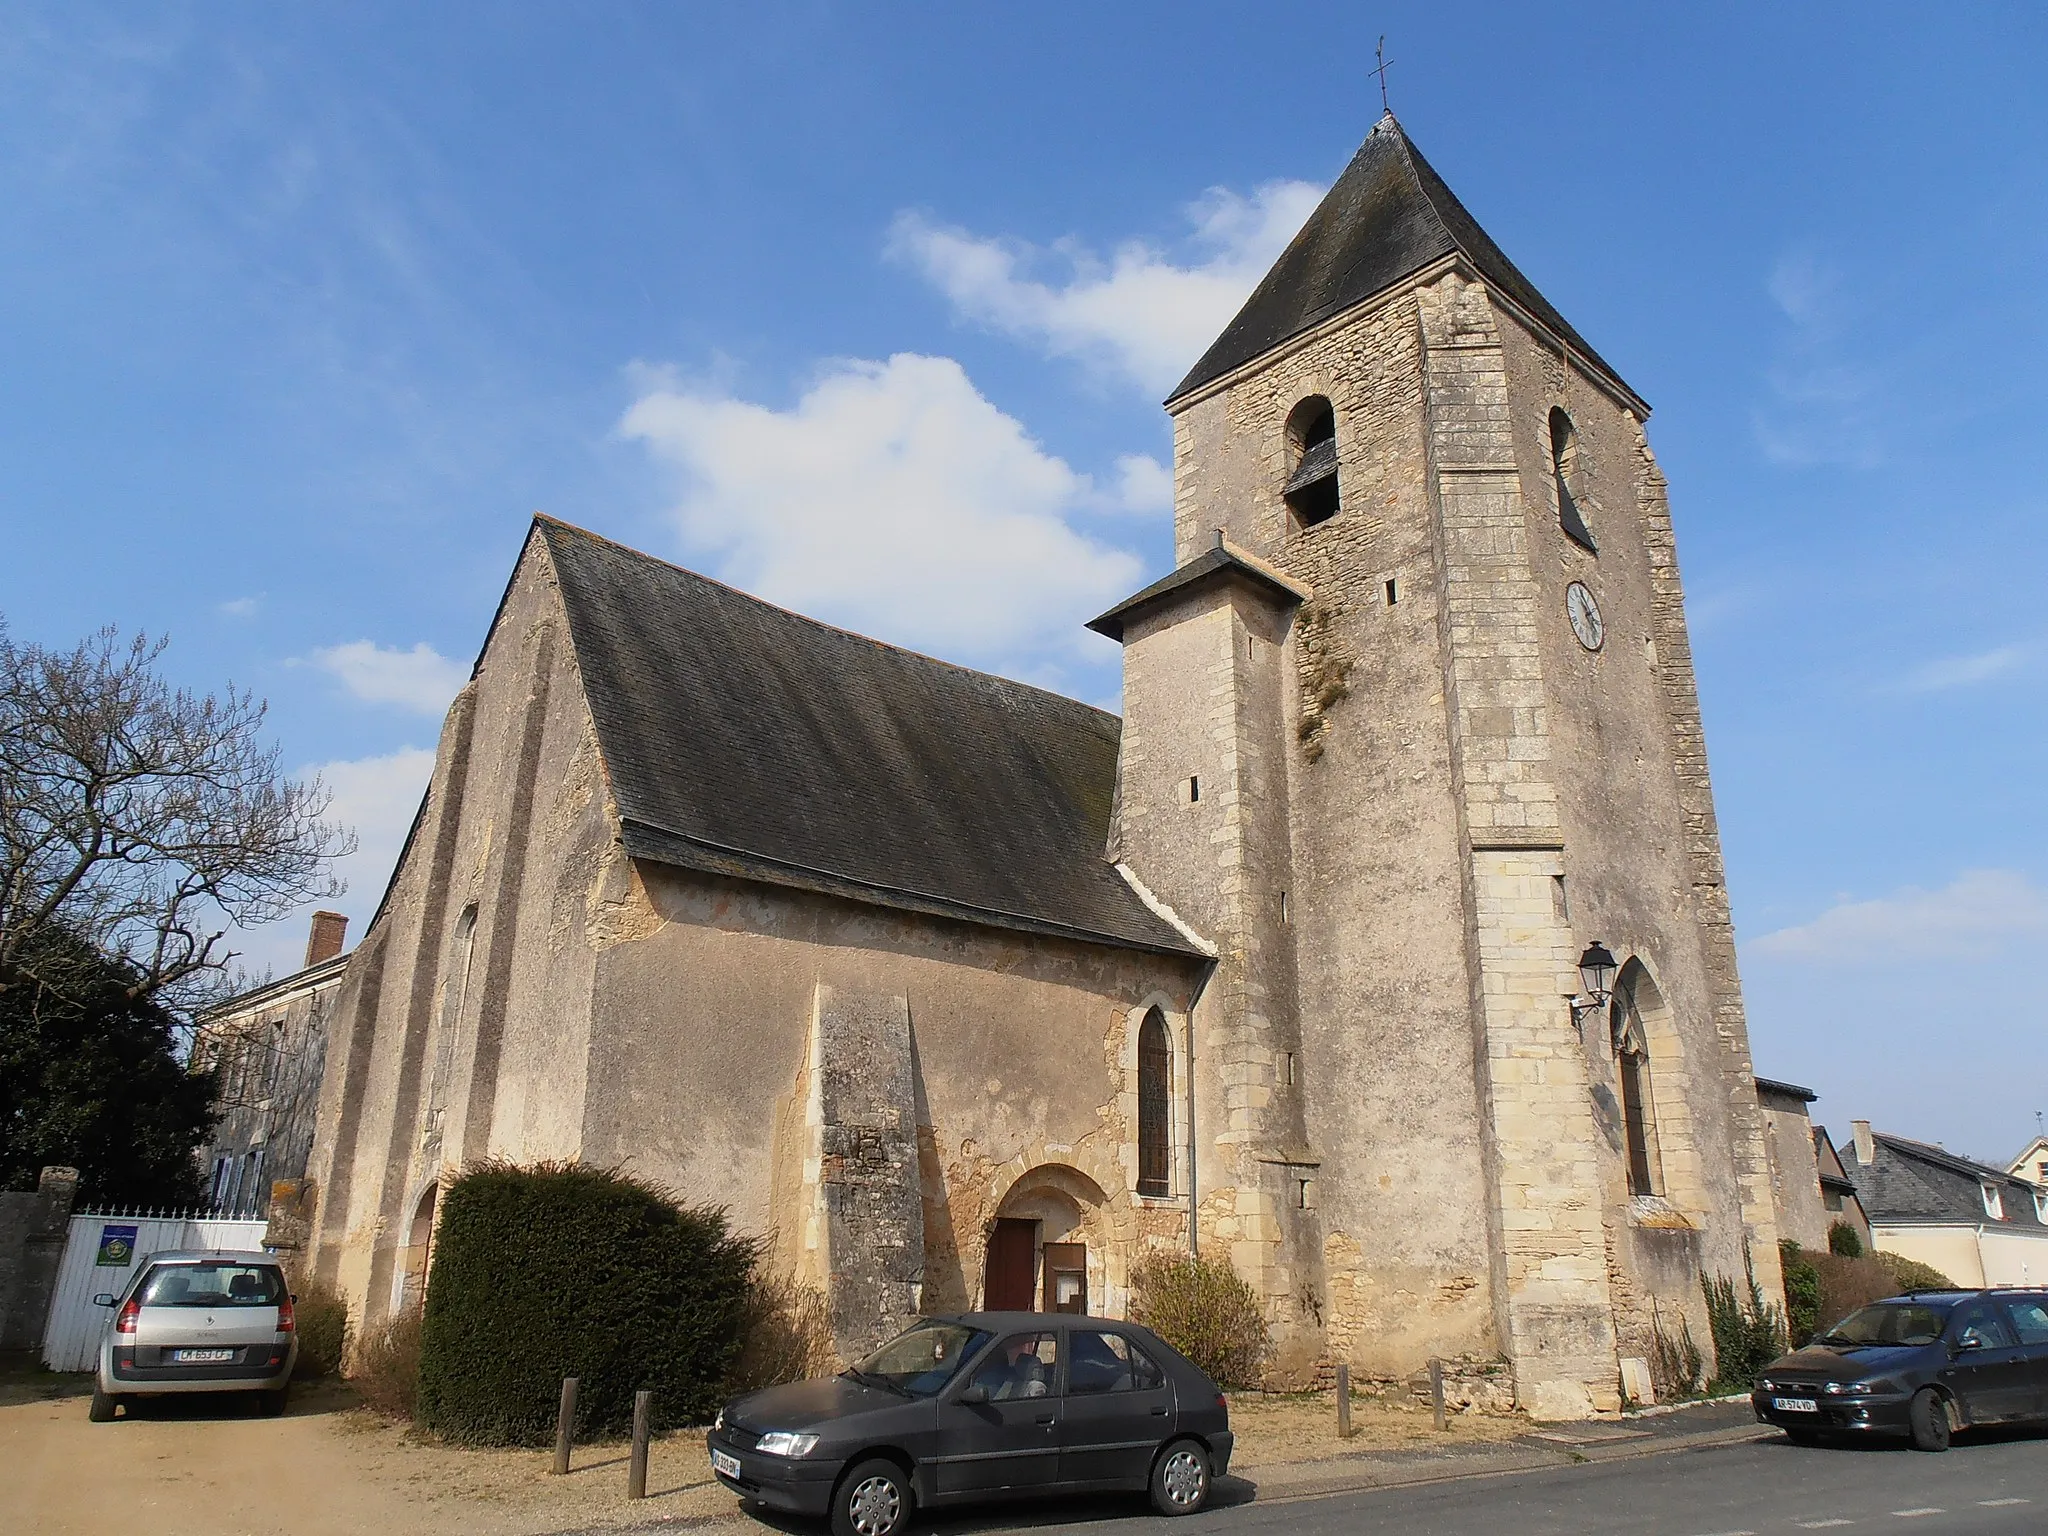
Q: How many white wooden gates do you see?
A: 1